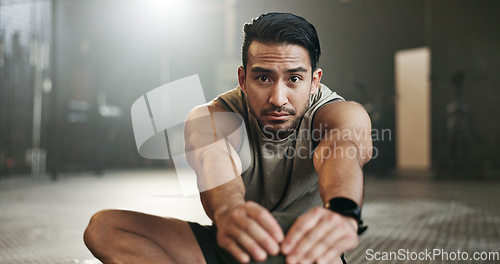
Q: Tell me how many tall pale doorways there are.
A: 1